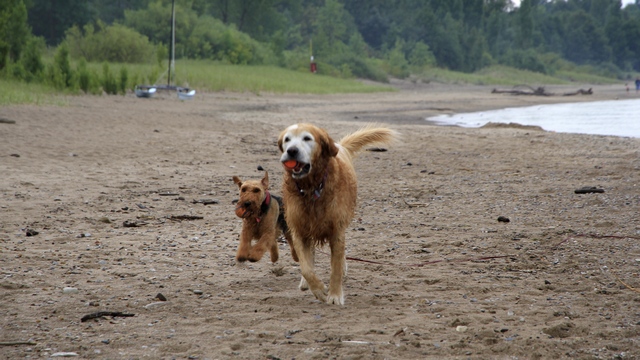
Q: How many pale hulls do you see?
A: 2